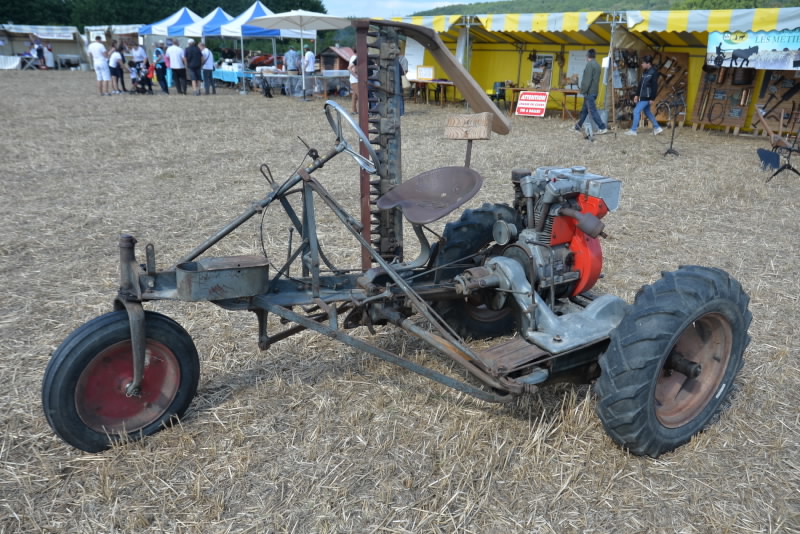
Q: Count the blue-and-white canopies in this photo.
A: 3